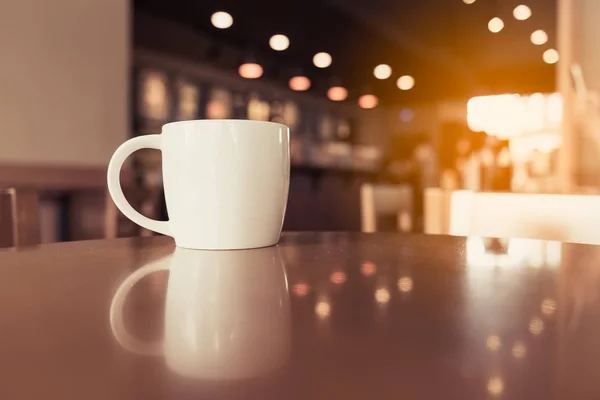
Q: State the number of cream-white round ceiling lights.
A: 10